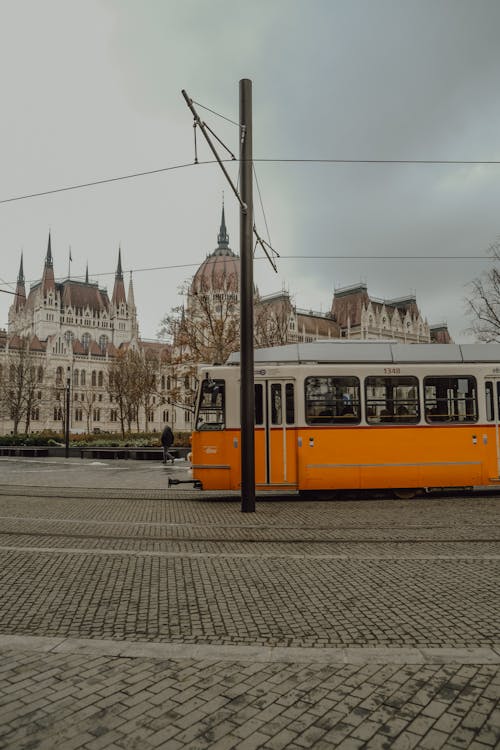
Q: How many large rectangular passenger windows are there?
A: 3